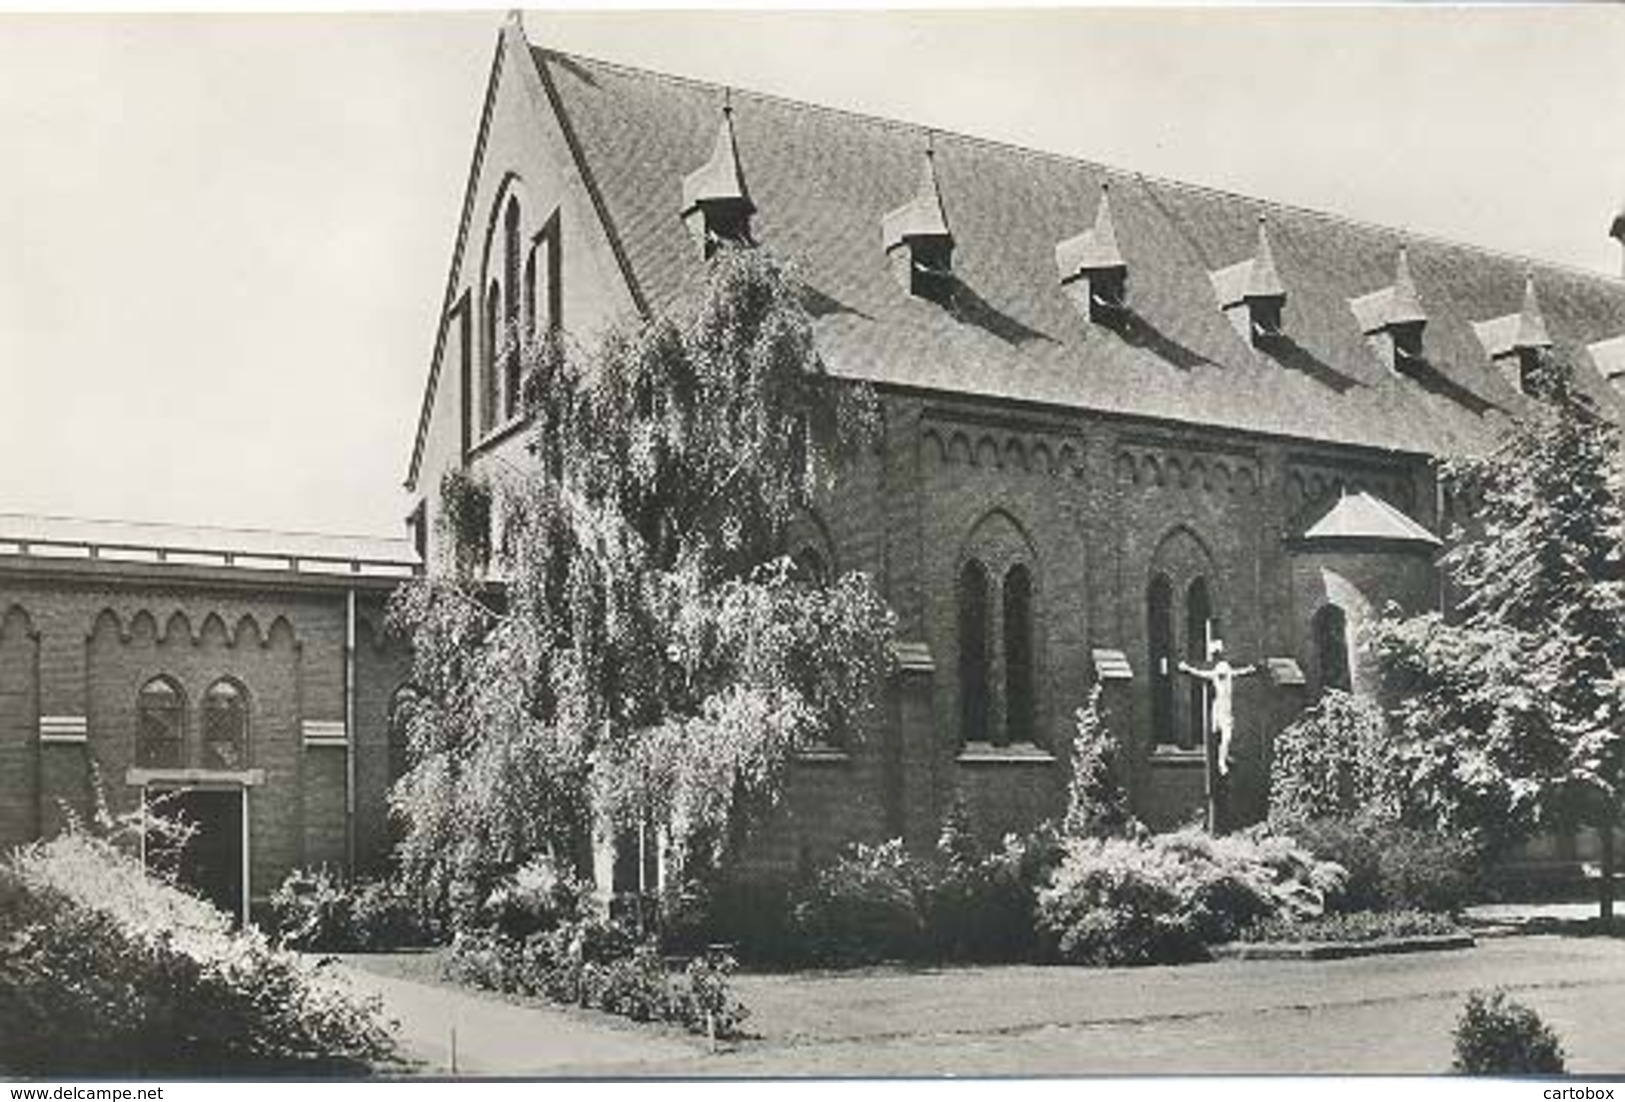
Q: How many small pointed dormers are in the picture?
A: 7